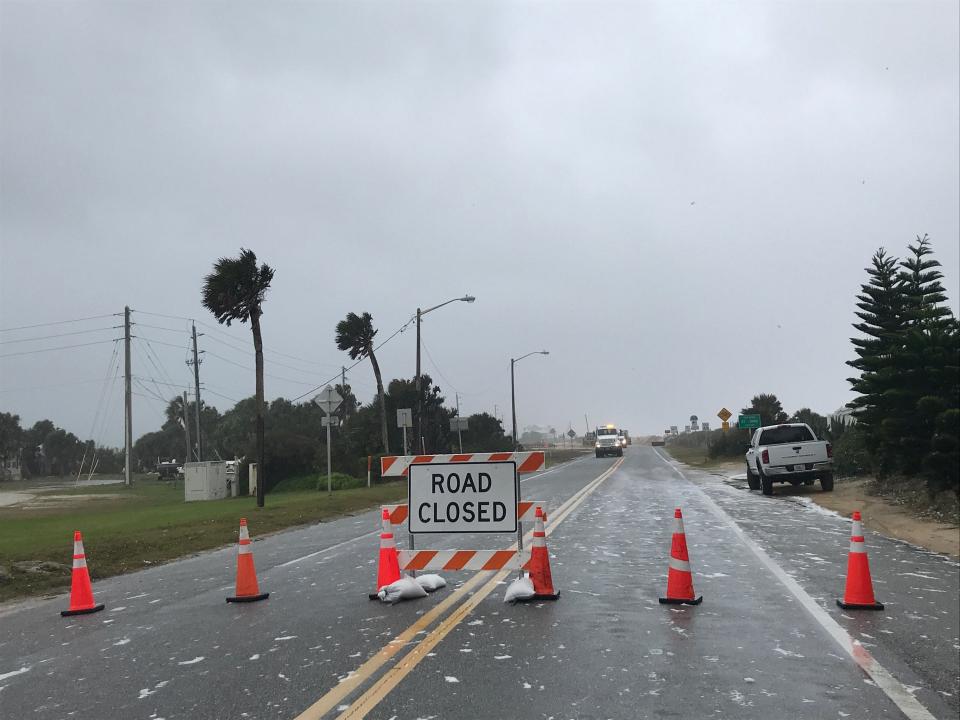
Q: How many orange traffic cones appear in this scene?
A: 6